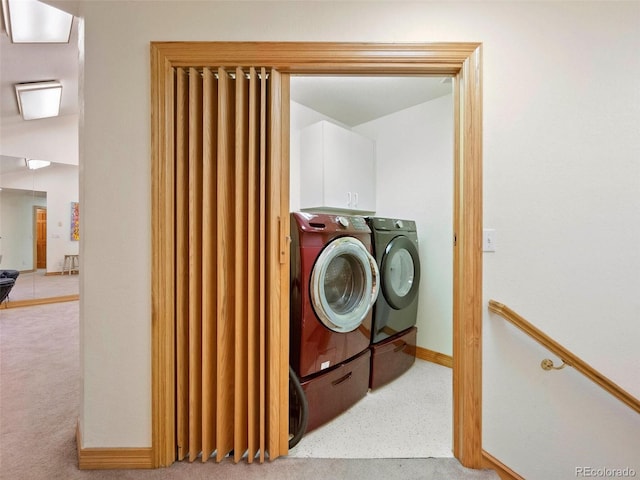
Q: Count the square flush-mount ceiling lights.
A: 2